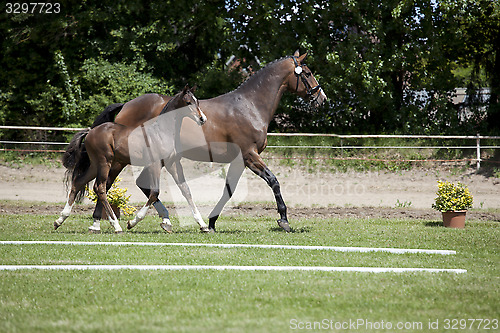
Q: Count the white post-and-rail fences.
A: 1